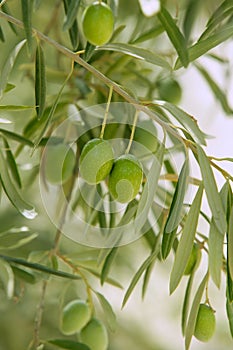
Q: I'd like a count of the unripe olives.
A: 10